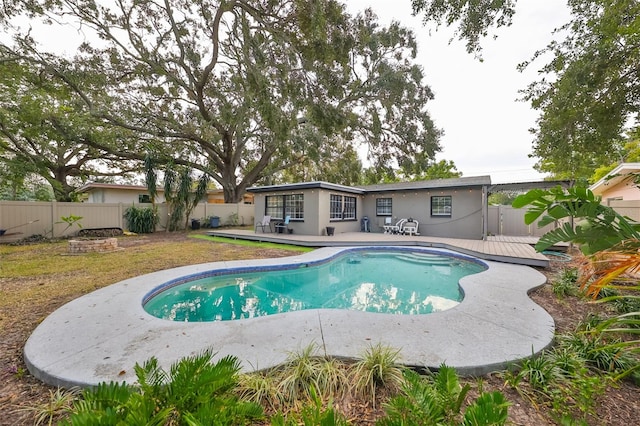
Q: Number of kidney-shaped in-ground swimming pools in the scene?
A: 1